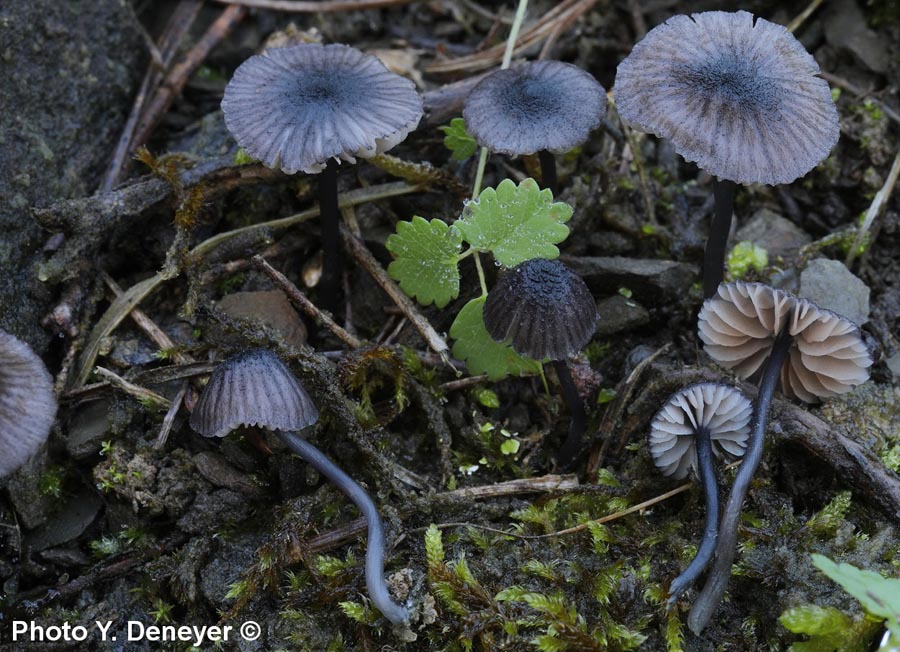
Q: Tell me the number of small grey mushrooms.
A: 8